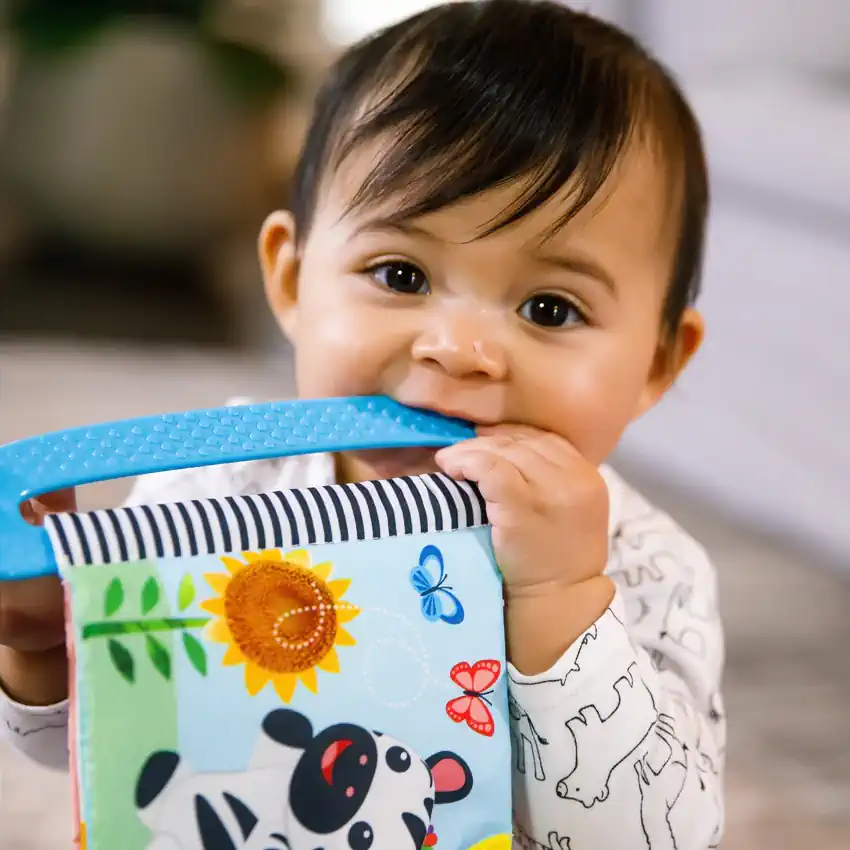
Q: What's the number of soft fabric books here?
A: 1